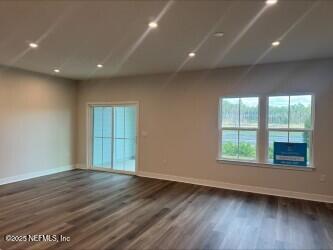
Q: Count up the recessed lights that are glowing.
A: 7